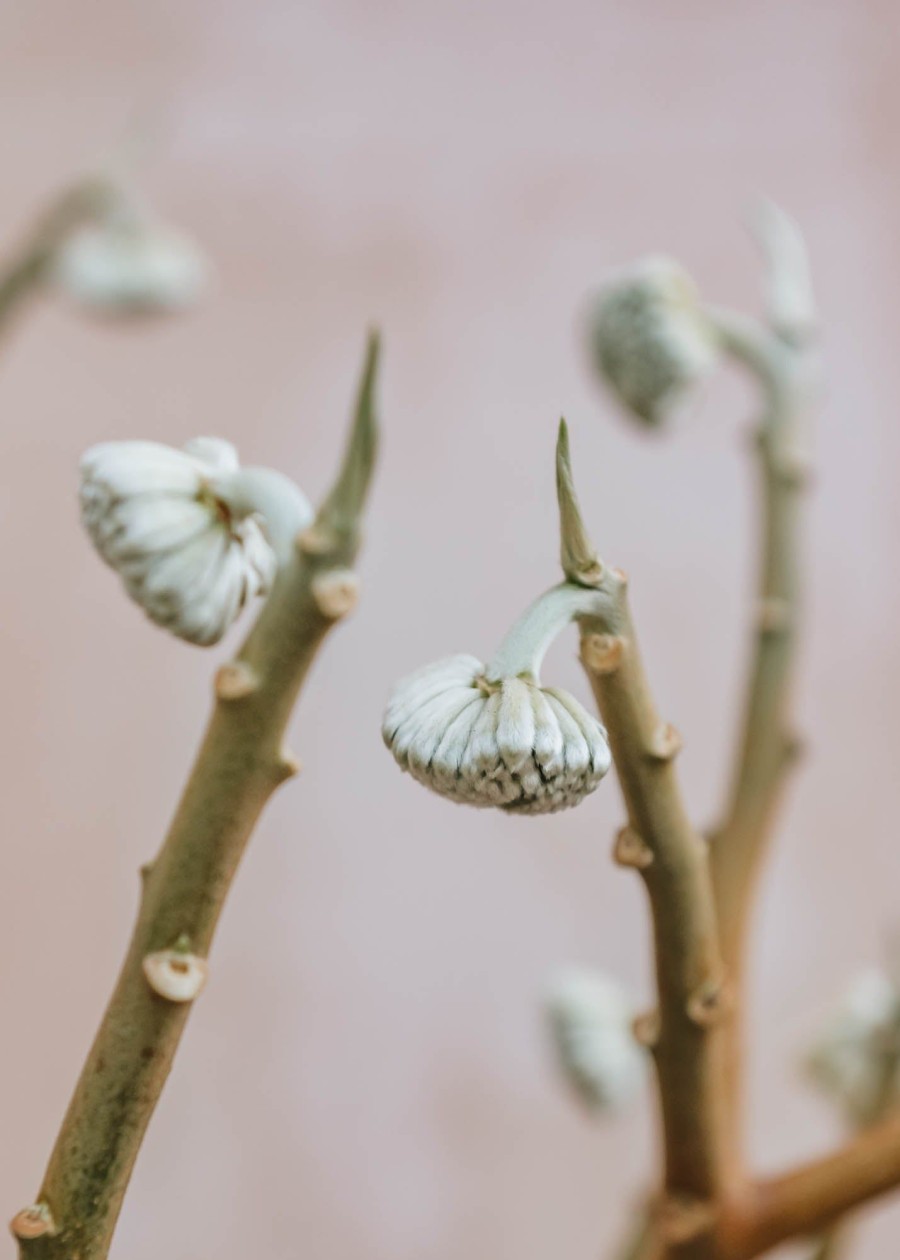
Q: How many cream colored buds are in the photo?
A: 6